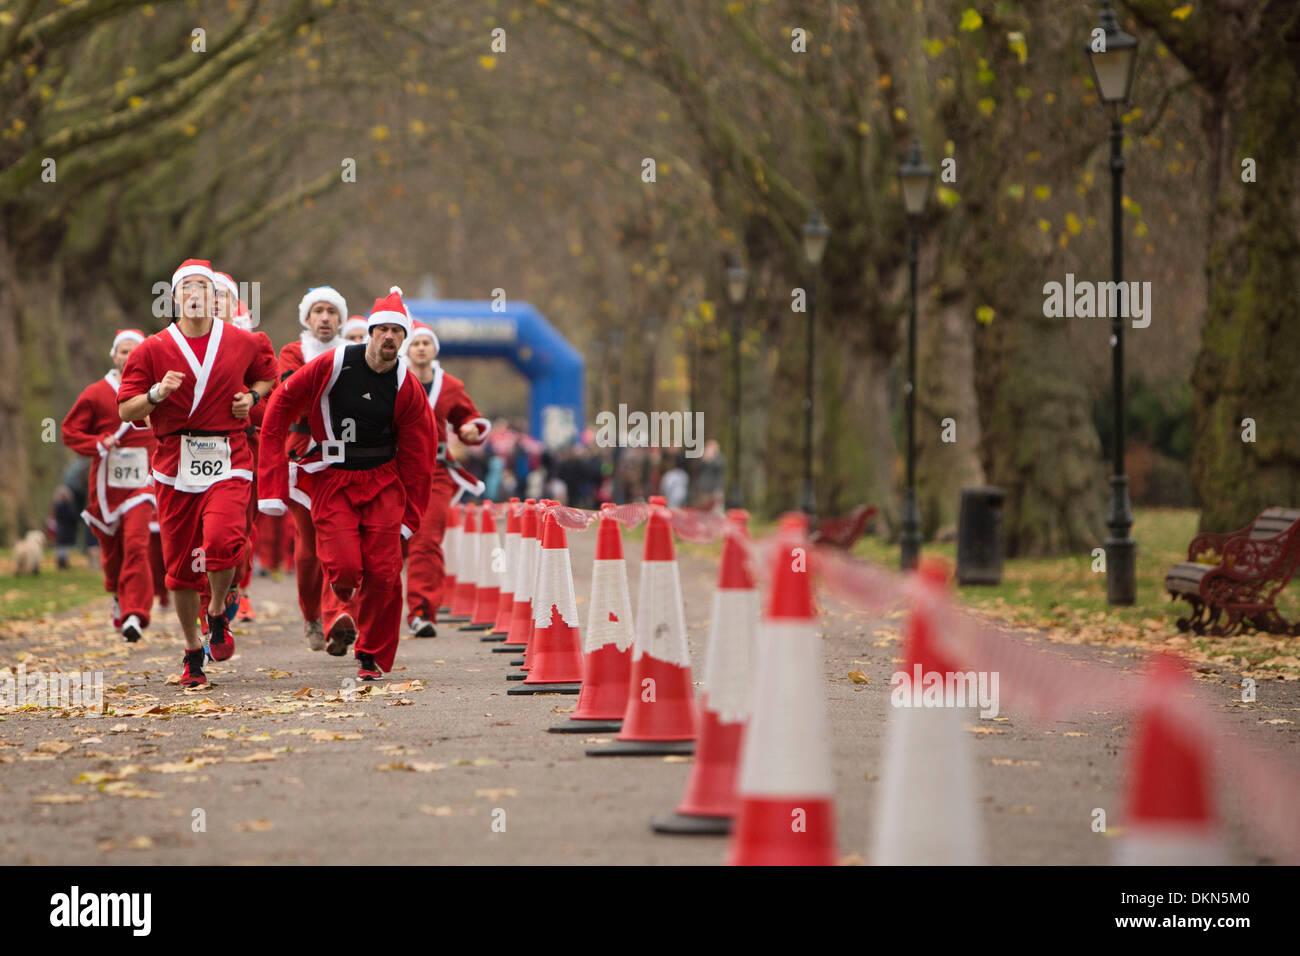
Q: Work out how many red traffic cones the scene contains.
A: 14